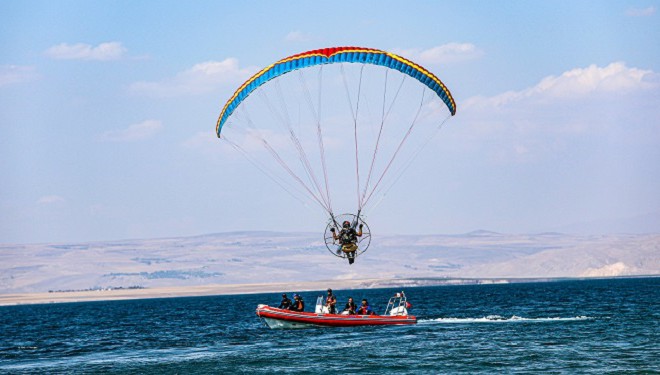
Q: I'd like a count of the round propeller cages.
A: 1